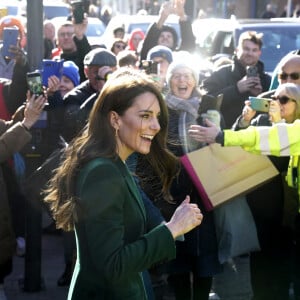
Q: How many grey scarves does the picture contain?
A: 1